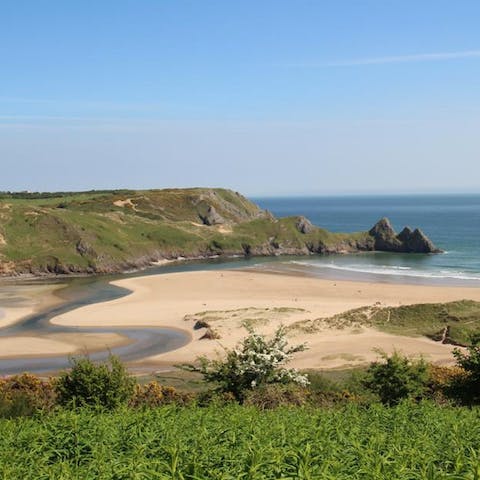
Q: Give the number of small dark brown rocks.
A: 2